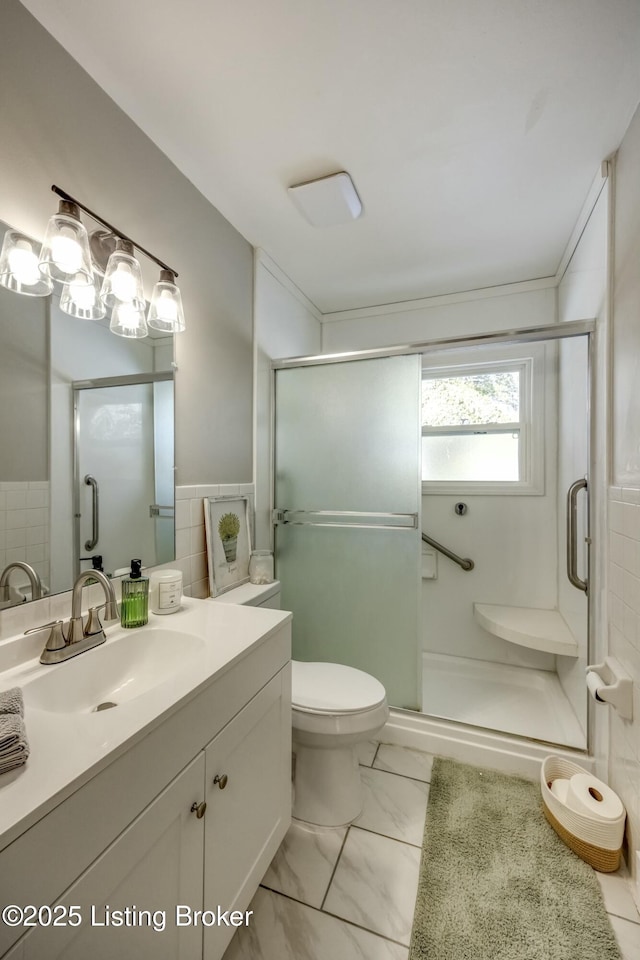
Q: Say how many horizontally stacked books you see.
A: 0